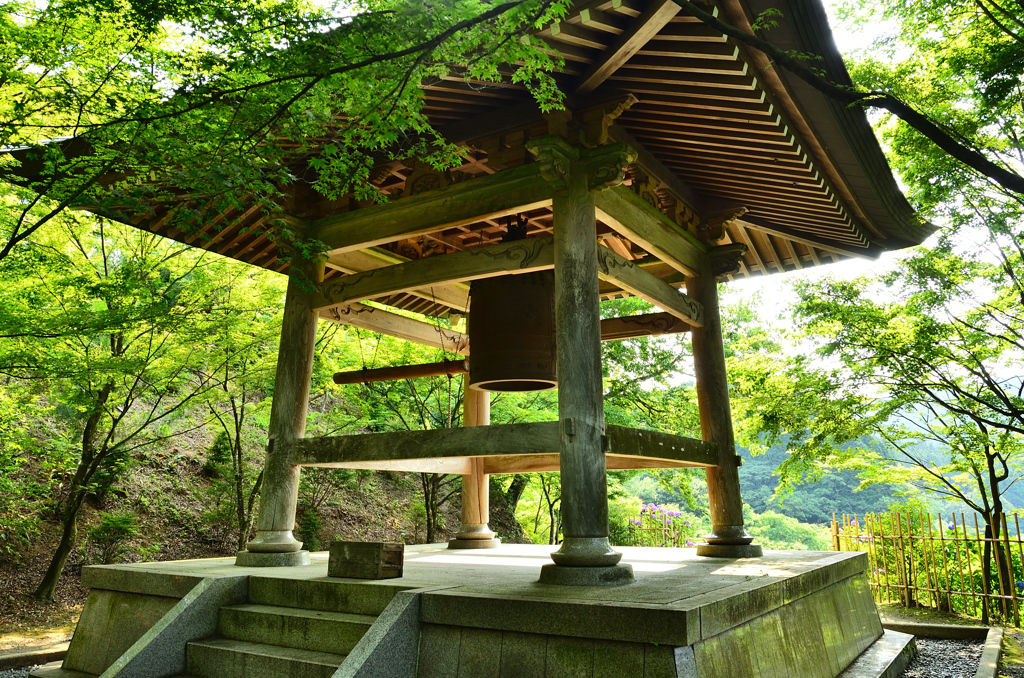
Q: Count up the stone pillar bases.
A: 4